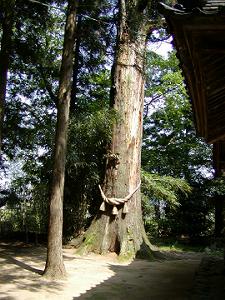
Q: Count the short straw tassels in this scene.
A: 3